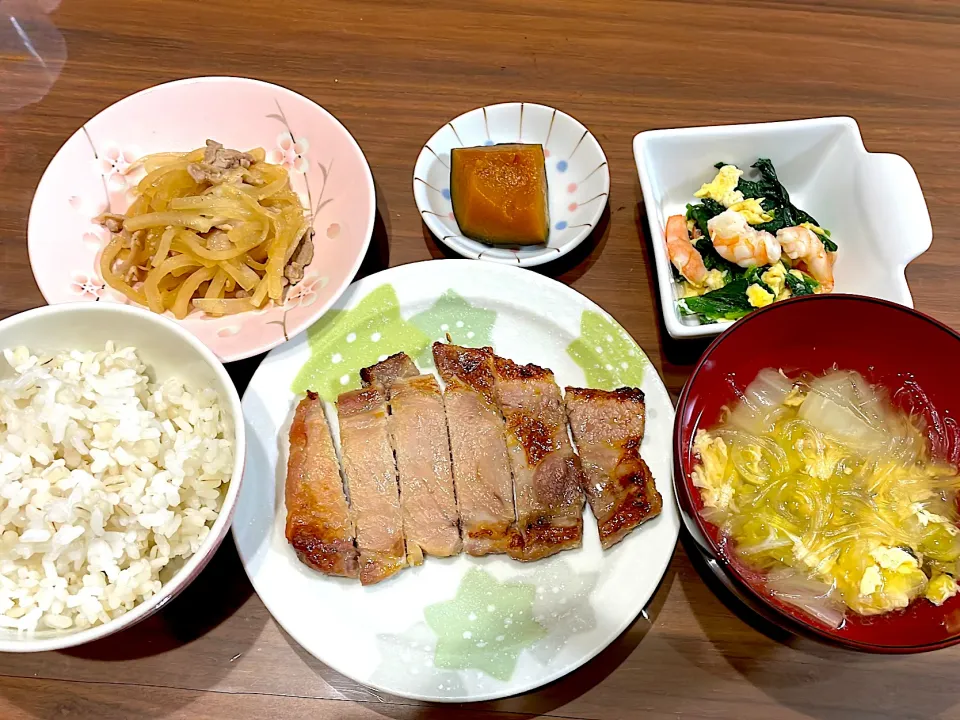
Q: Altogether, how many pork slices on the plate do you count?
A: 6